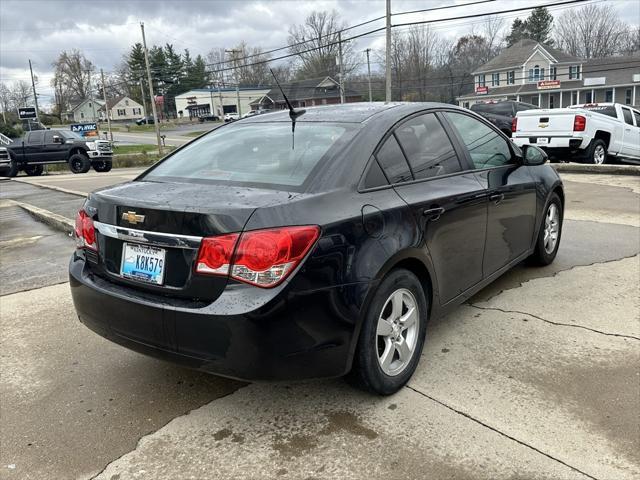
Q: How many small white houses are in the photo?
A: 2